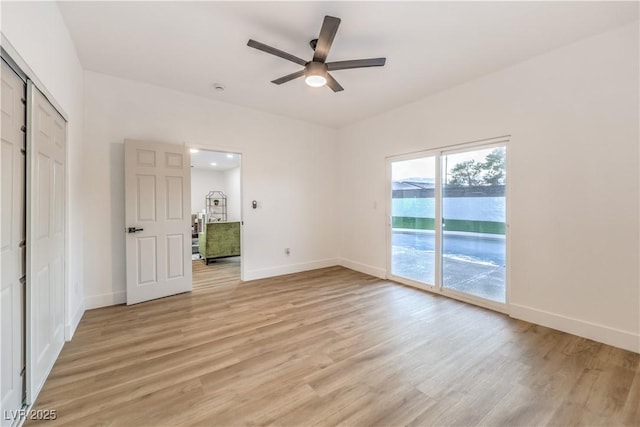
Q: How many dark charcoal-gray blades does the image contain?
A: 5